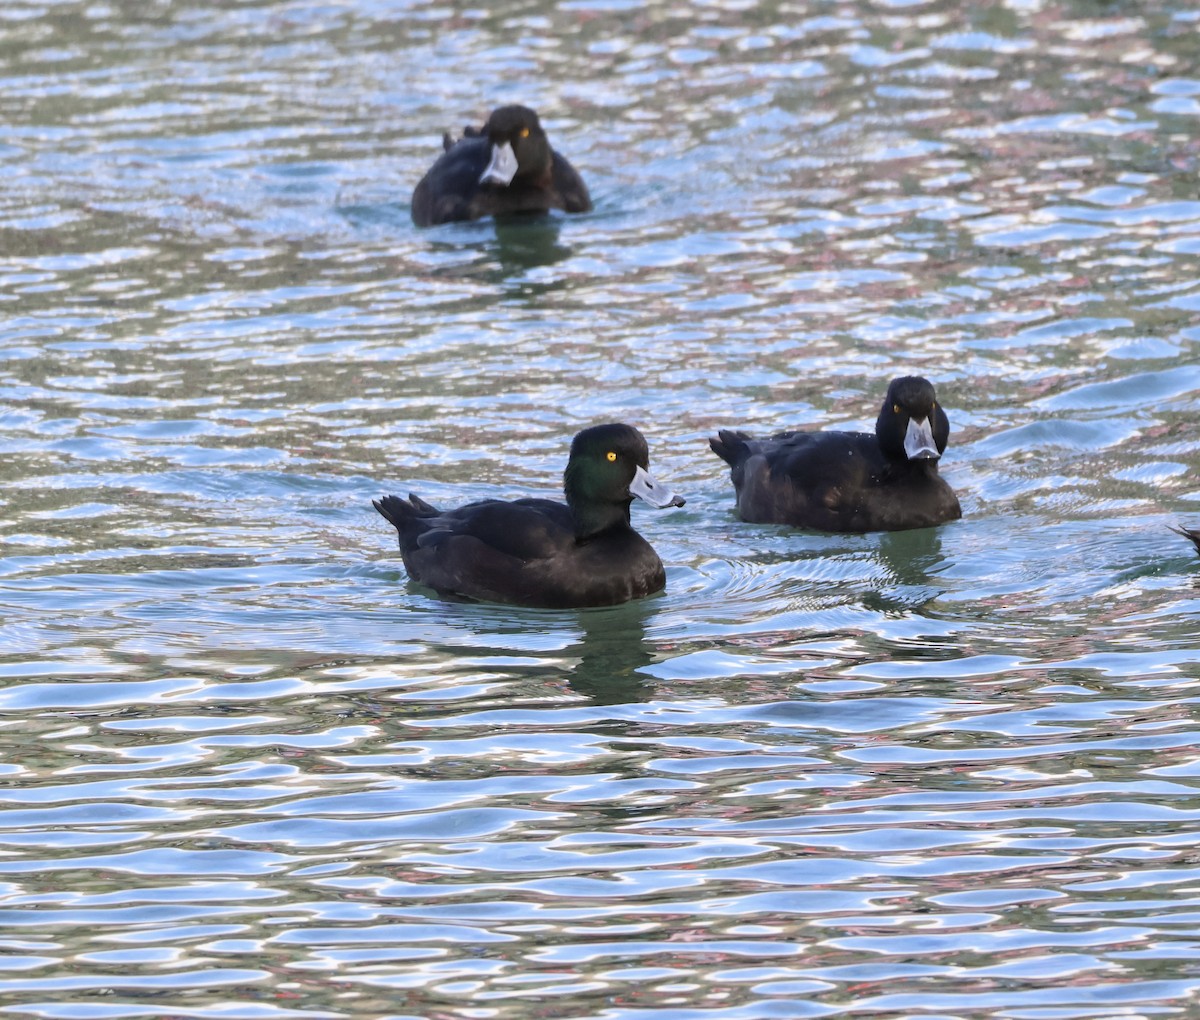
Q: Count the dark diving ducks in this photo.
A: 3